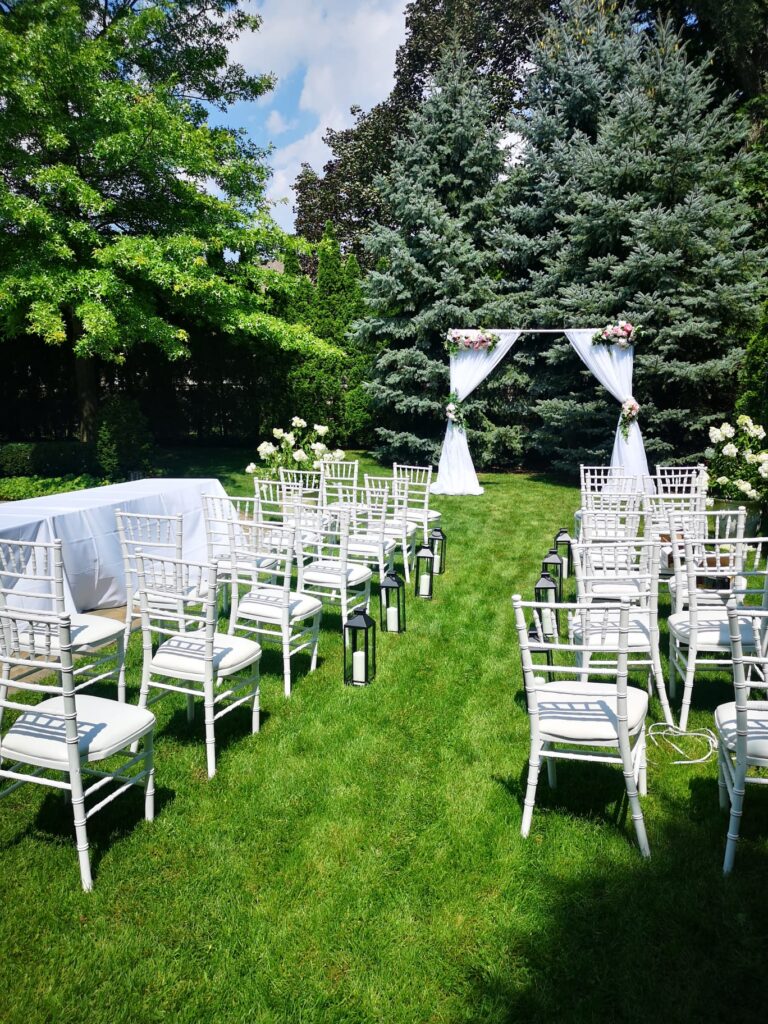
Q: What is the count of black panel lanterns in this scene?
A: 8